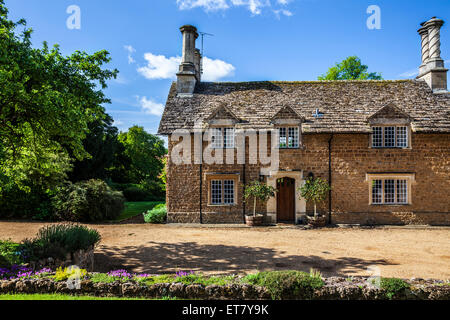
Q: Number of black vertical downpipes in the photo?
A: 3